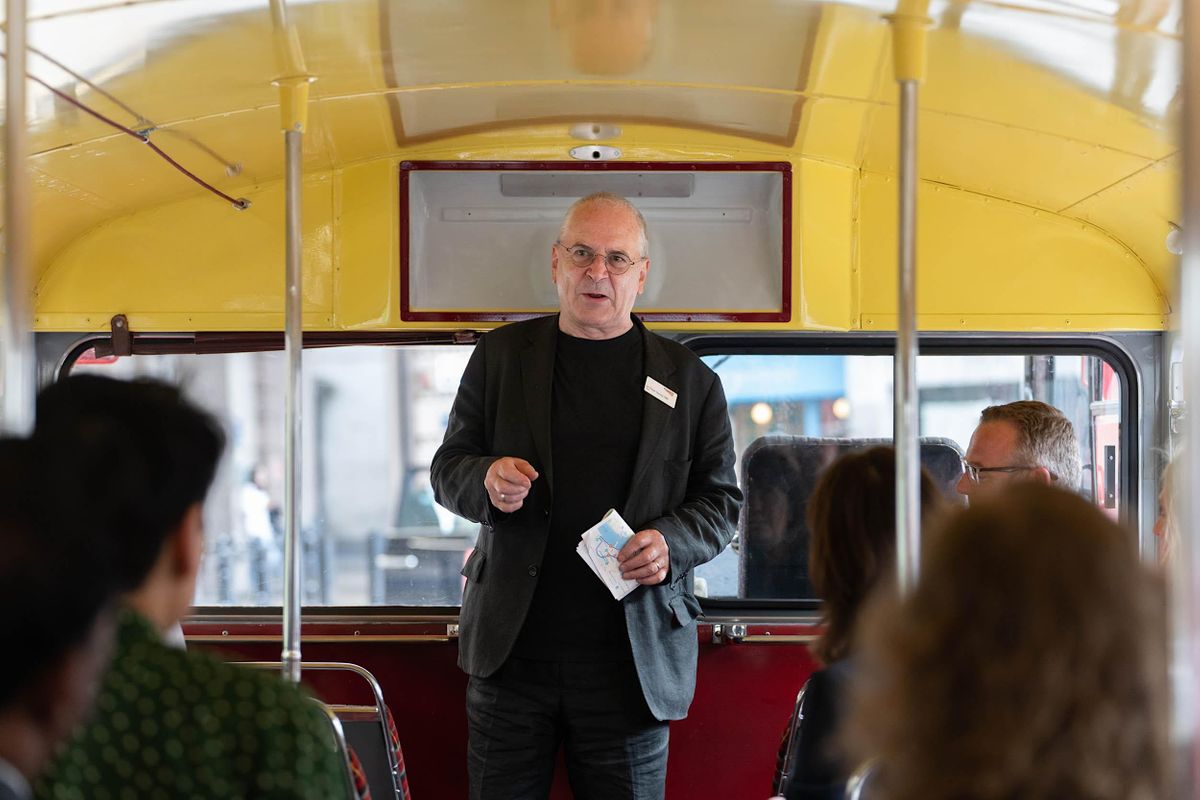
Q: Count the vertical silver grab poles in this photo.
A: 4